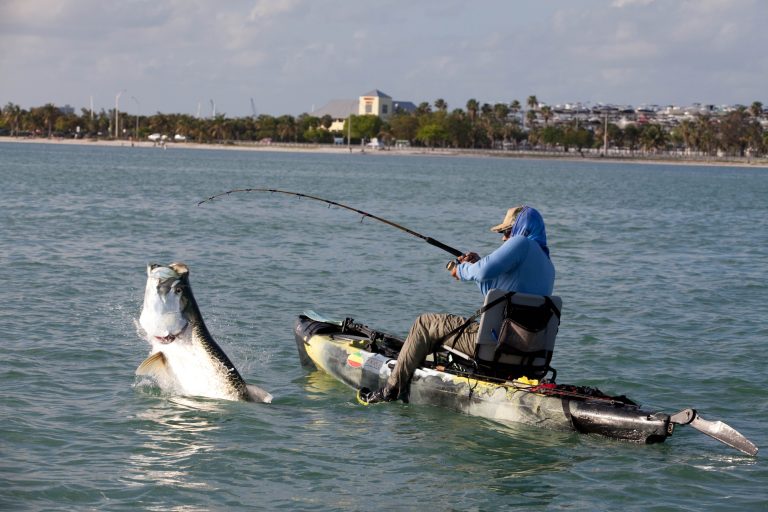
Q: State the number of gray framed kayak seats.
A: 1